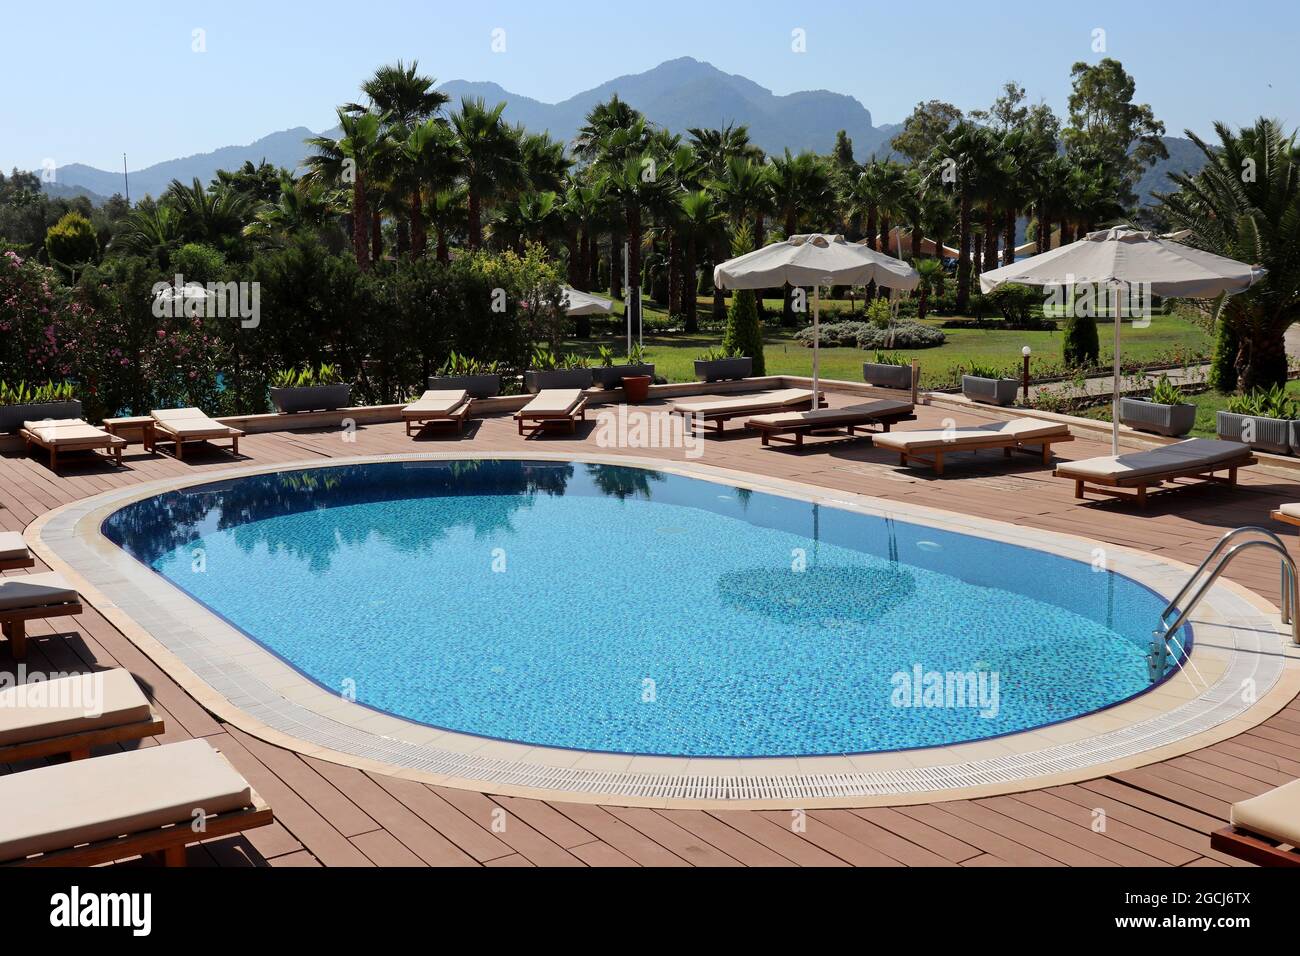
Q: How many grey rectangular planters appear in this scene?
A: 11